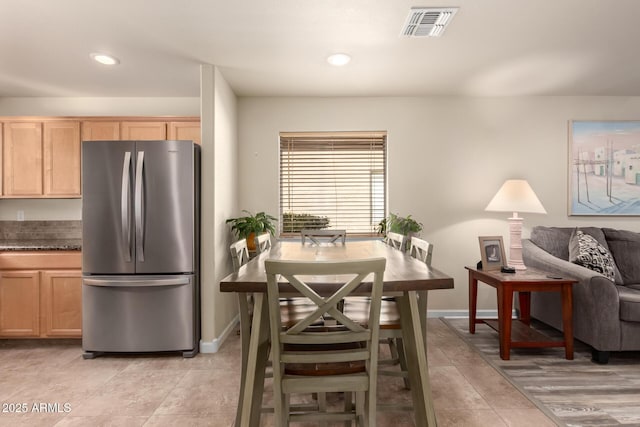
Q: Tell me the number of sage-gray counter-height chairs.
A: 6